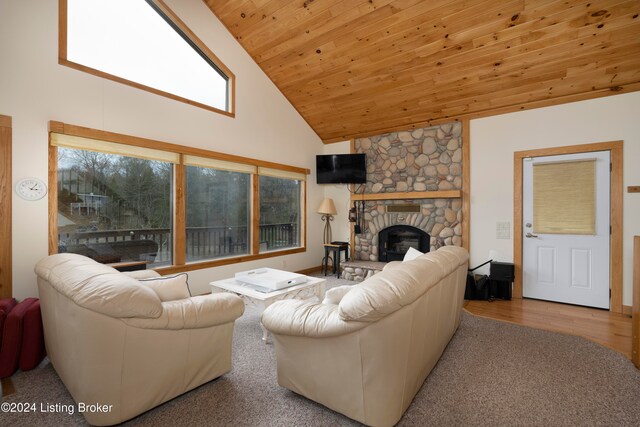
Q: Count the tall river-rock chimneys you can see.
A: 1